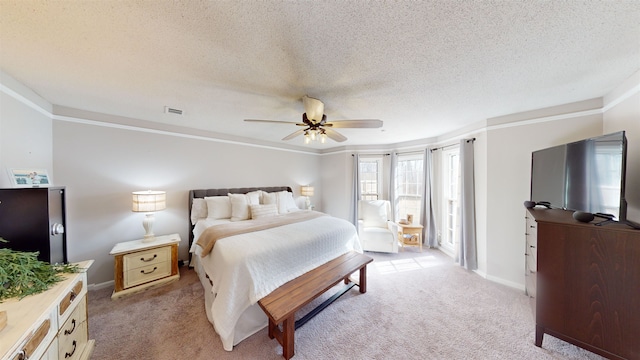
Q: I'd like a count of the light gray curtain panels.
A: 4